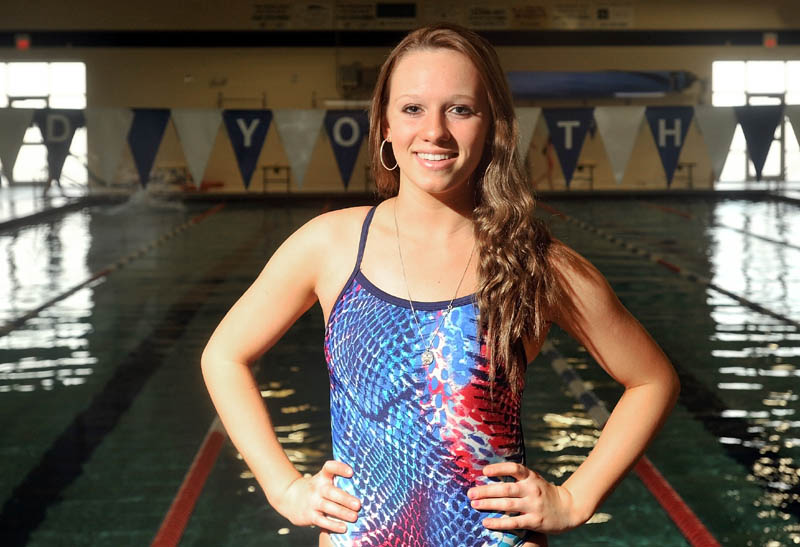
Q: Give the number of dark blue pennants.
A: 7